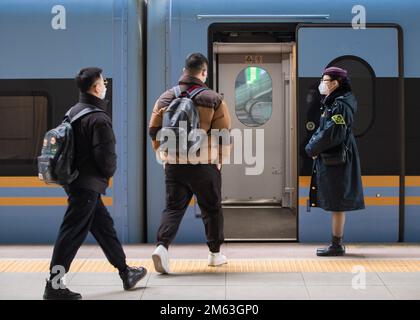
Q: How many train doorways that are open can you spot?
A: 1